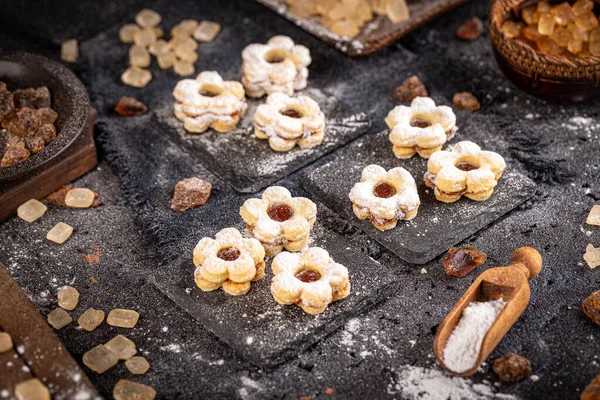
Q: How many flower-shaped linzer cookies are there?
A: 9